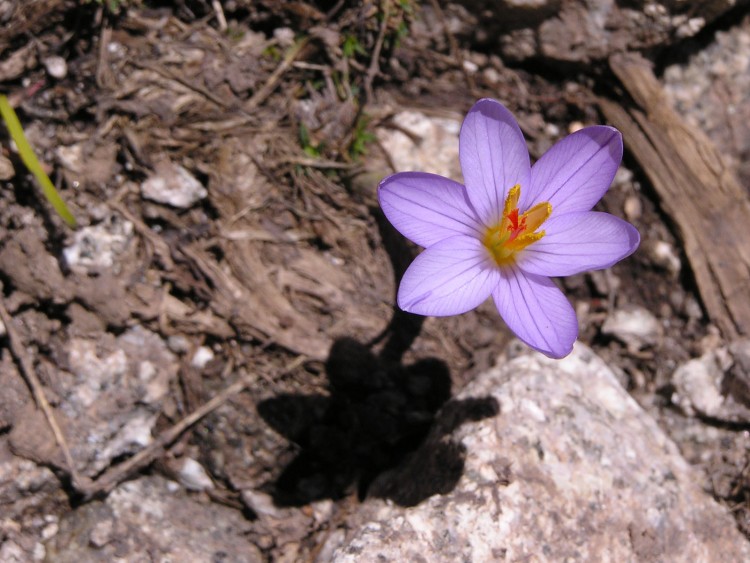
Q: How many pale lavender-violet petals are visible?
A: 6